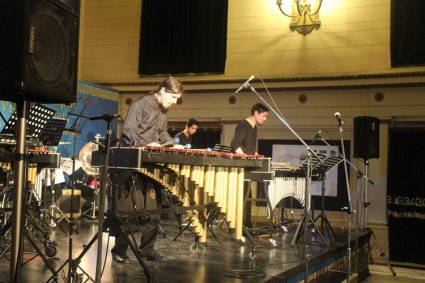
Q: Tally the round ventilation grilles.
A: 5